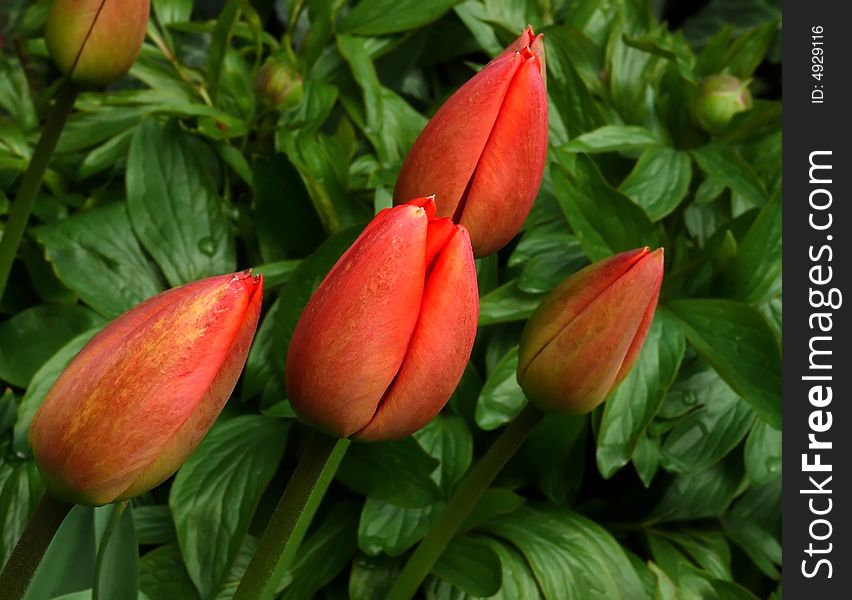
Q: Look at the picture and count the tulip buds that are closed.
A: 5